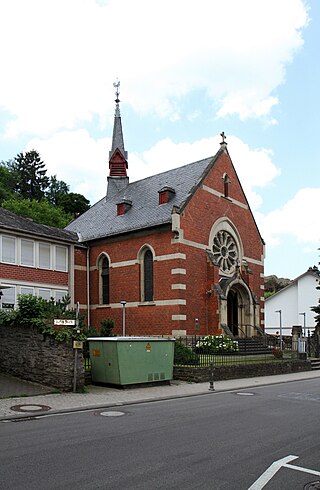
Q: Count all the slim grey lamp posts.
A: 3